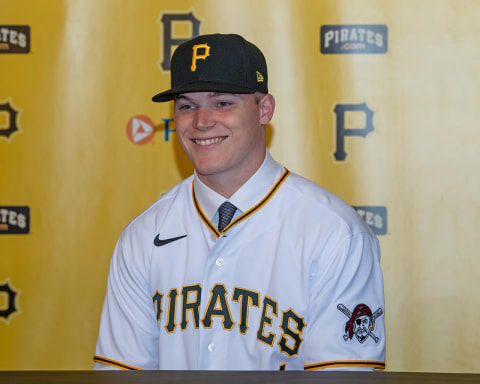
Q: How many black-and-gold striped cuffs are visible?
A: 2